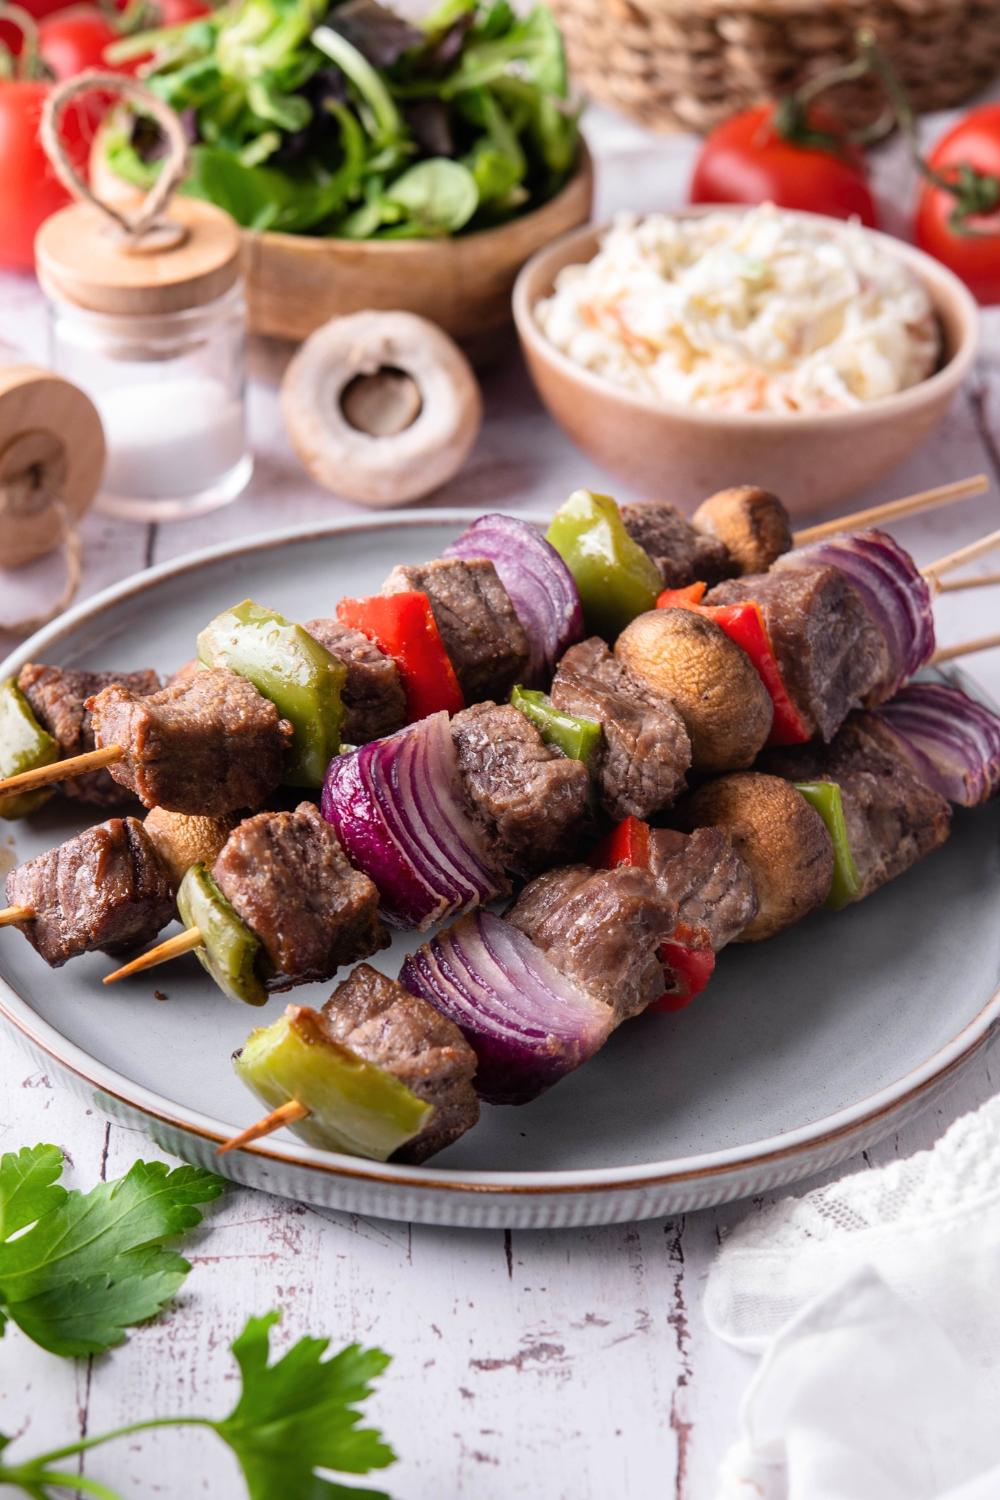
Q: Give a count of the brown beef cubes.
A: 14